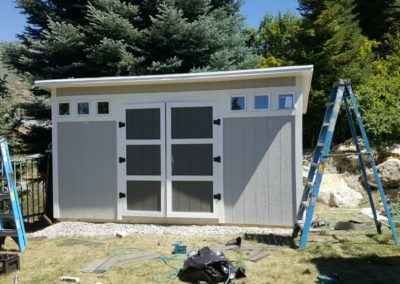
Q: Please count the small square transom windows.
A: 6